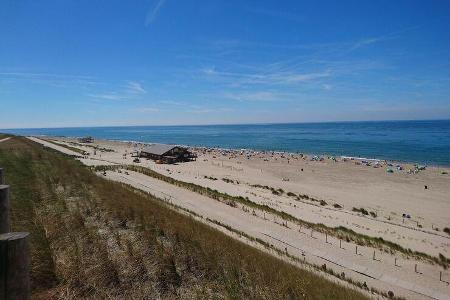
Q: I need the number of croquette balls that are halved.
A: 0